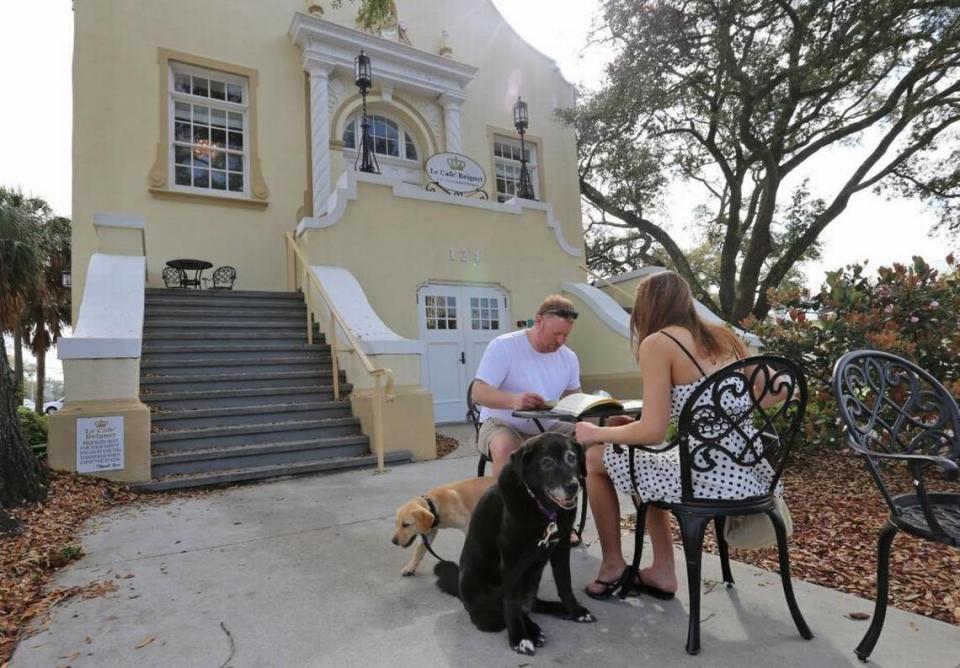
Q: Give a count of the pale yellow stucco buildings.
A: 1